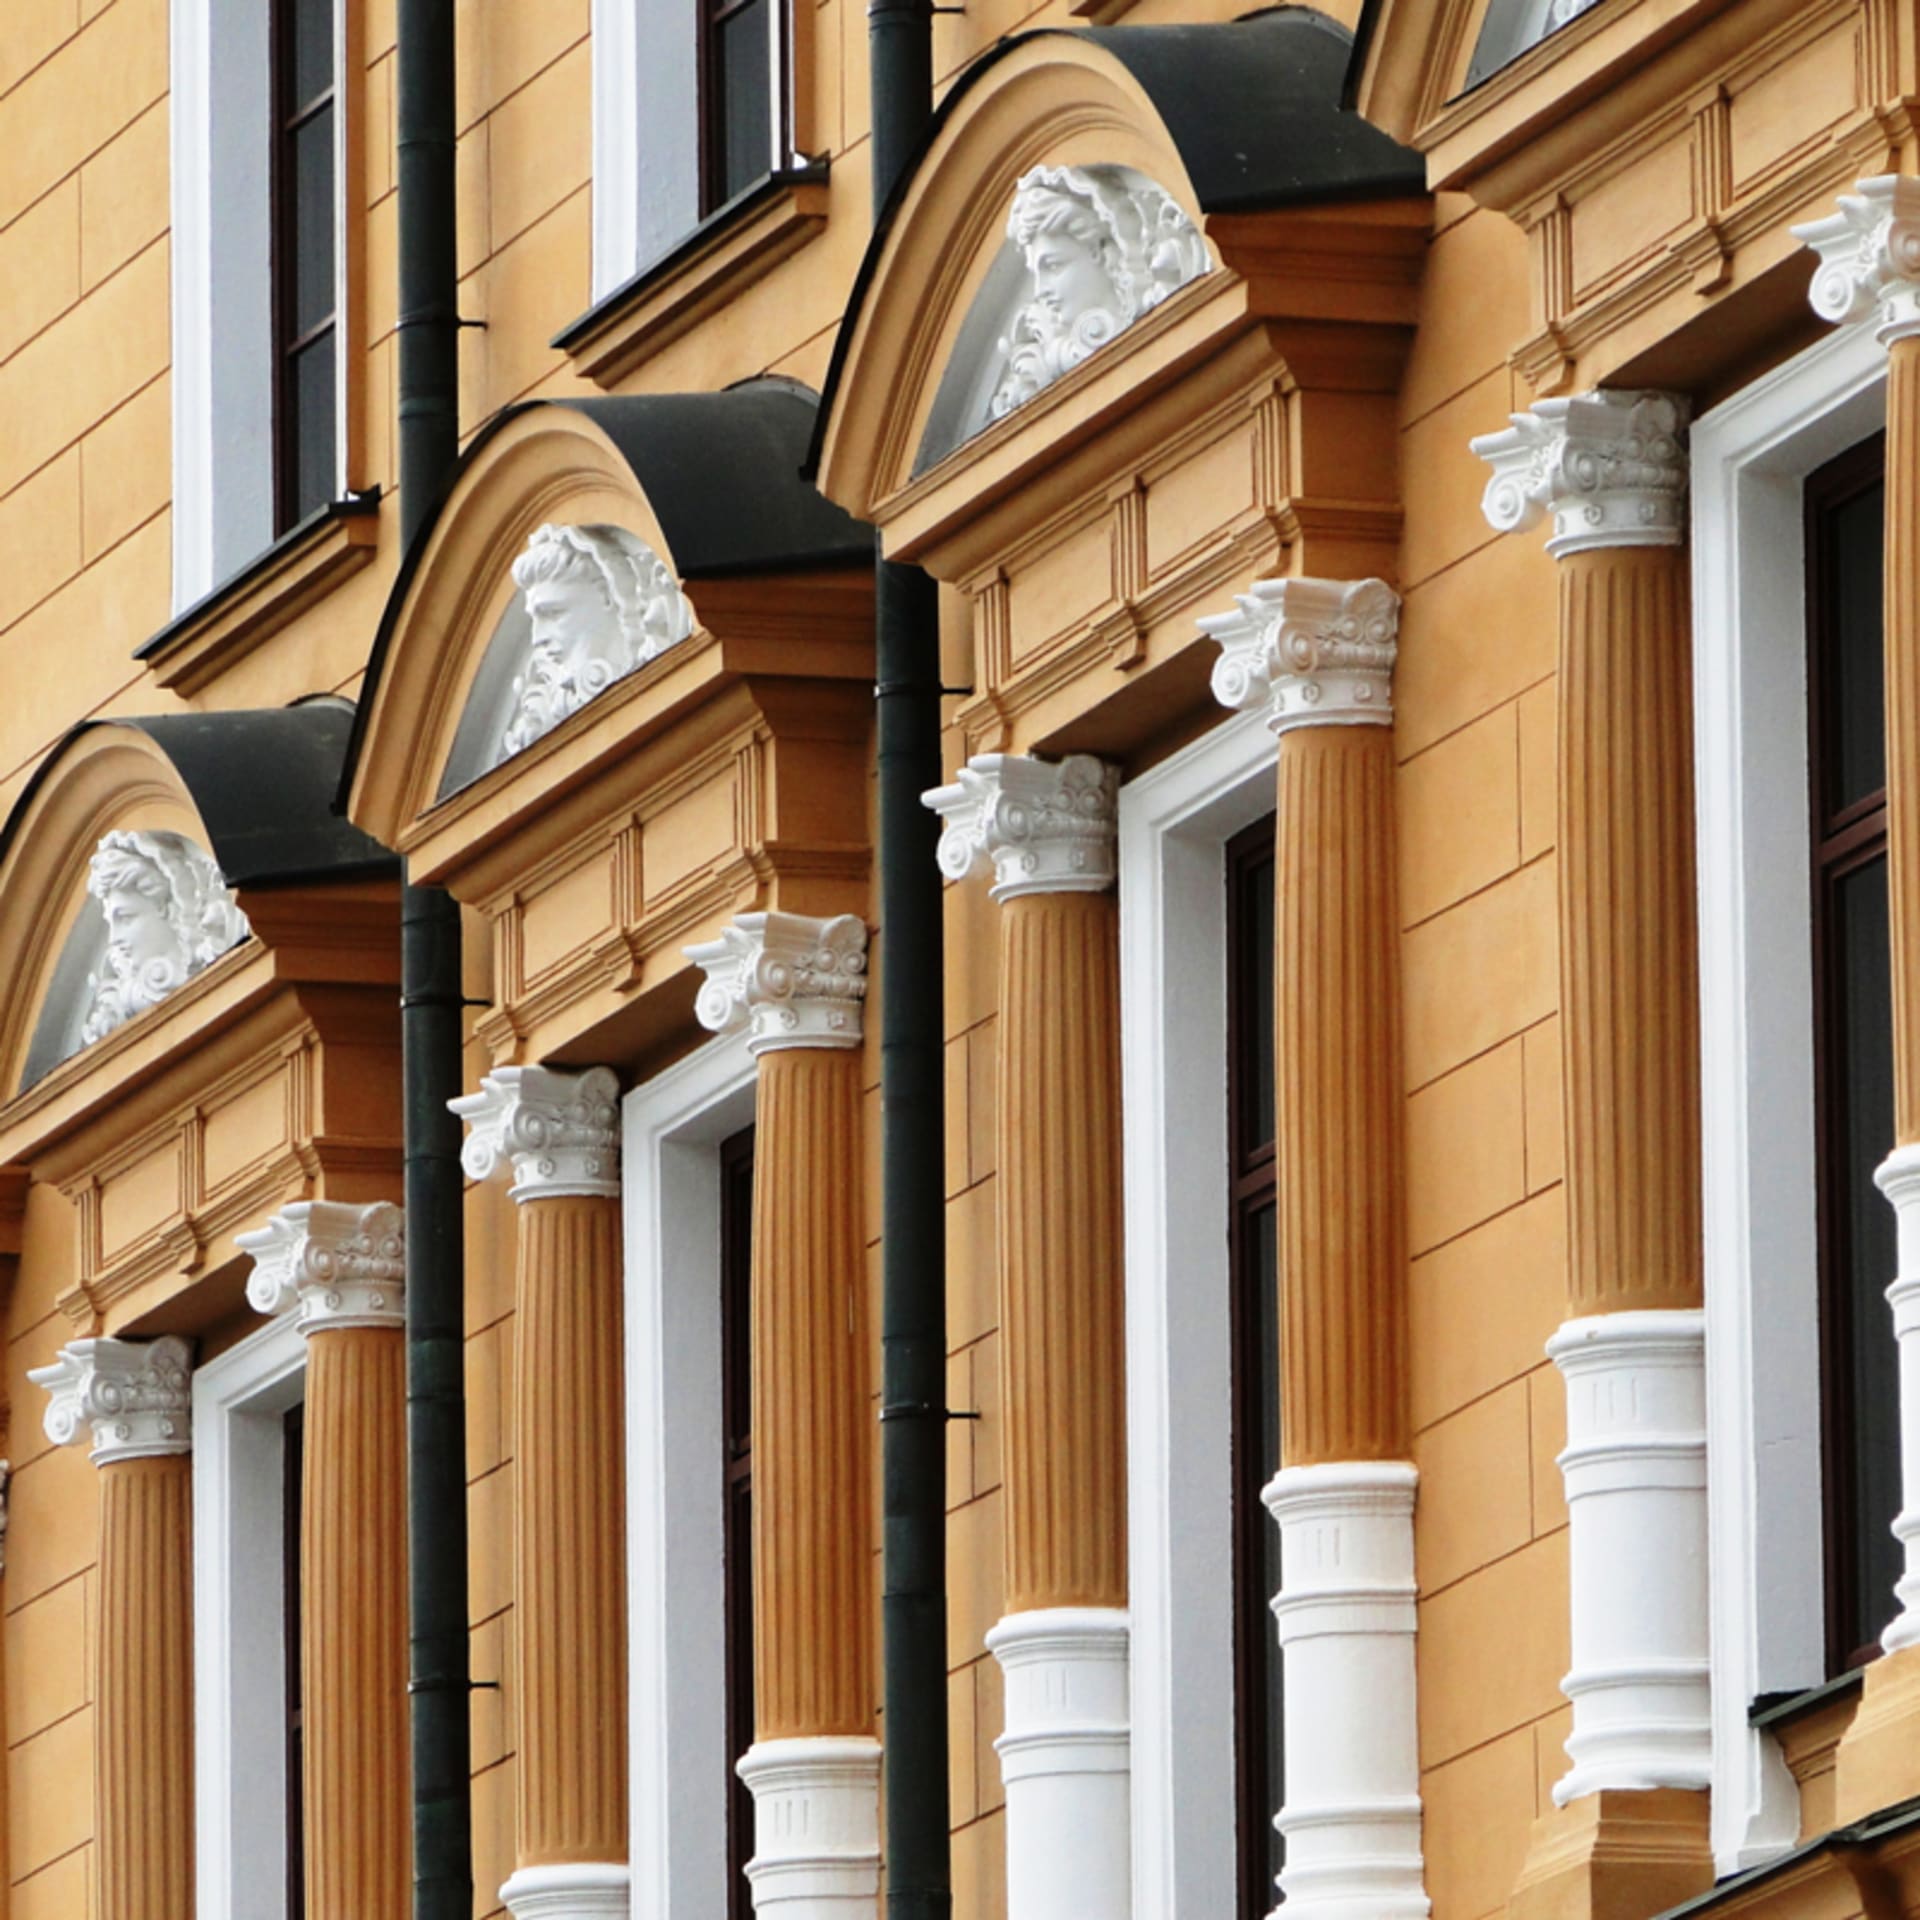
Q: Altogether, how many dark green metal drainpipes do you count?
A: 2